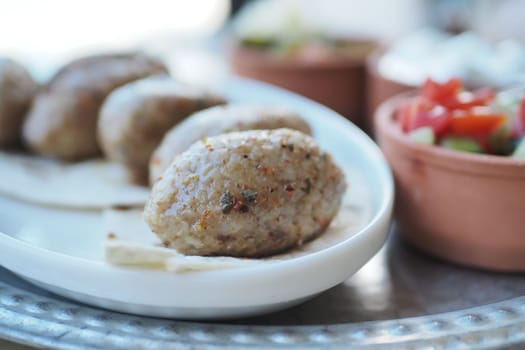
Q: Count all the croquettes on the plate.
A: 5